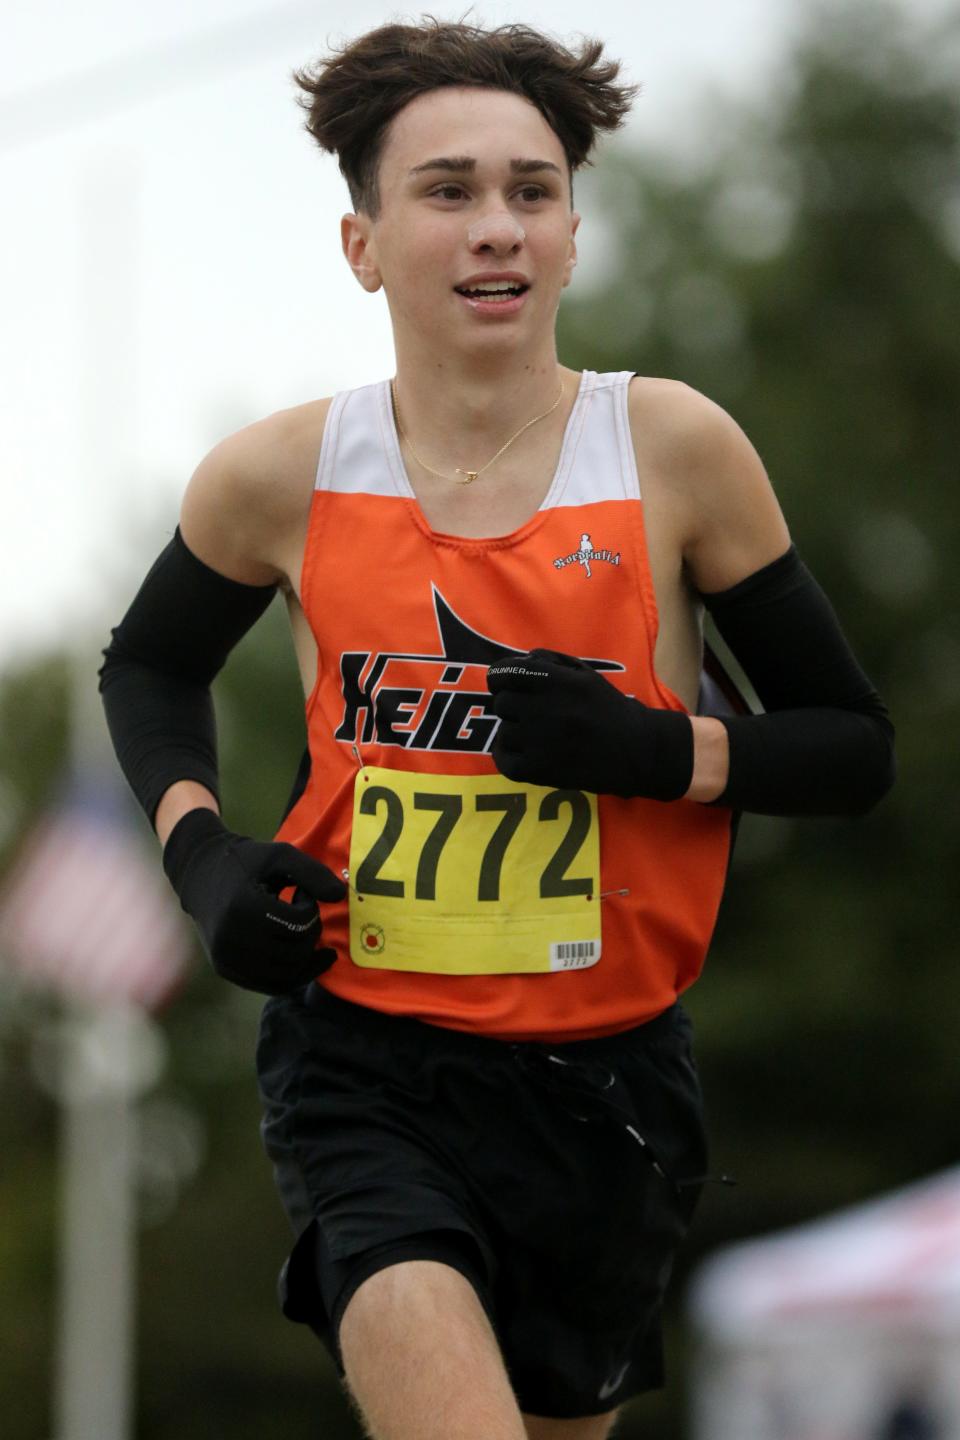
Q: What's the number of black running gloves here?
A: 2